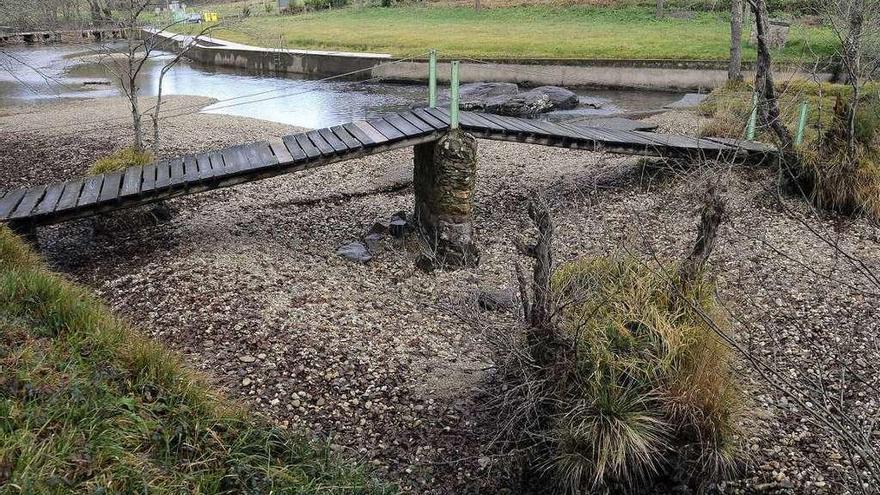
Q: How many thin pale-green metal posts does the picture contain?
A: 4